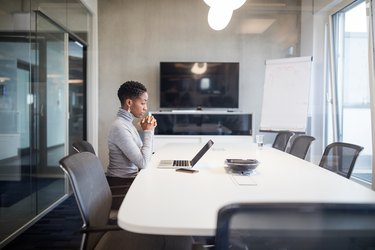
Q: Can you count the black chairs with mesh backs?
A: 6